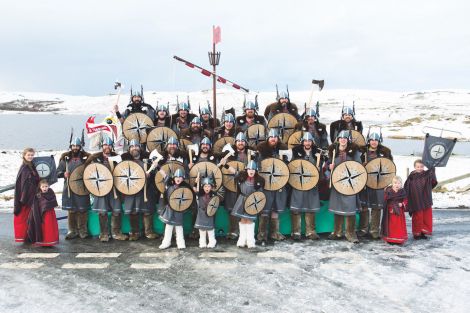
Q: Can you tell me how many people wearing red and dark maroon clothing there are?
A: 4